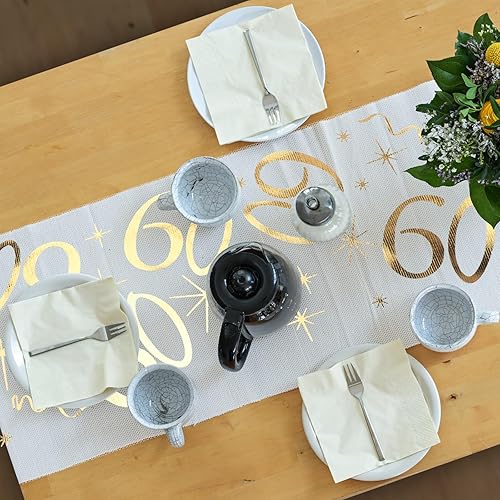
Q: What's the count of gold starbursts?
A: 13